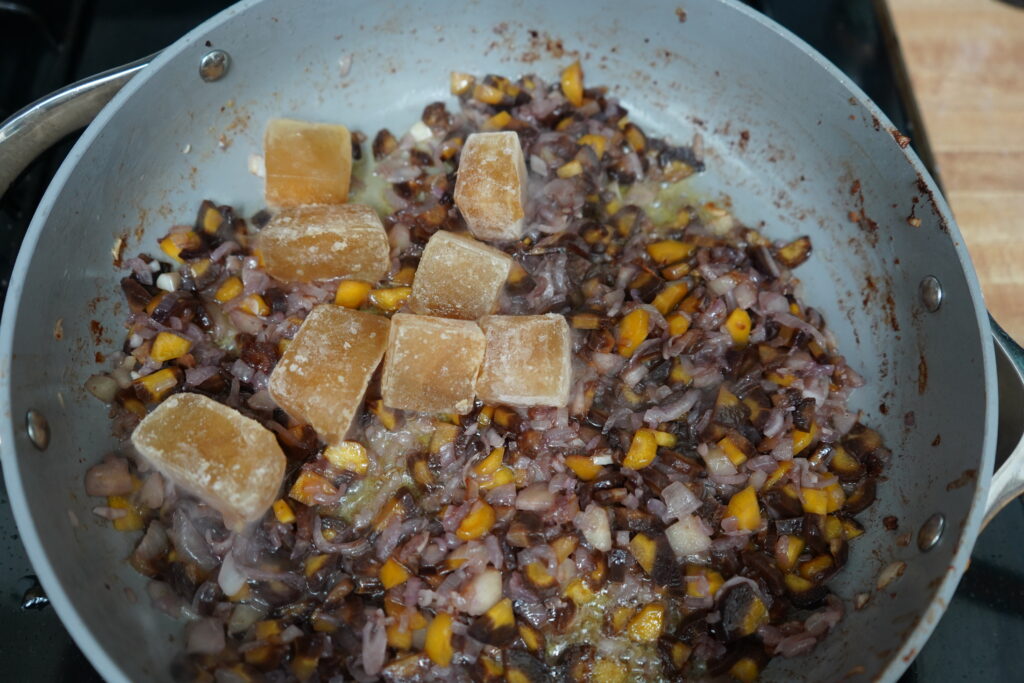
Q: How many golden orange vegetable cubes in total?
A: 8